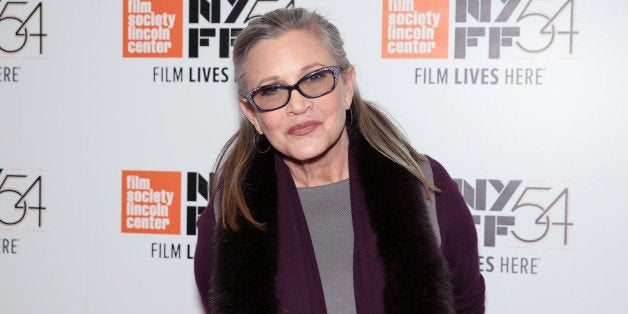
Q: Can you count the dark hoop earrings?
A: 2